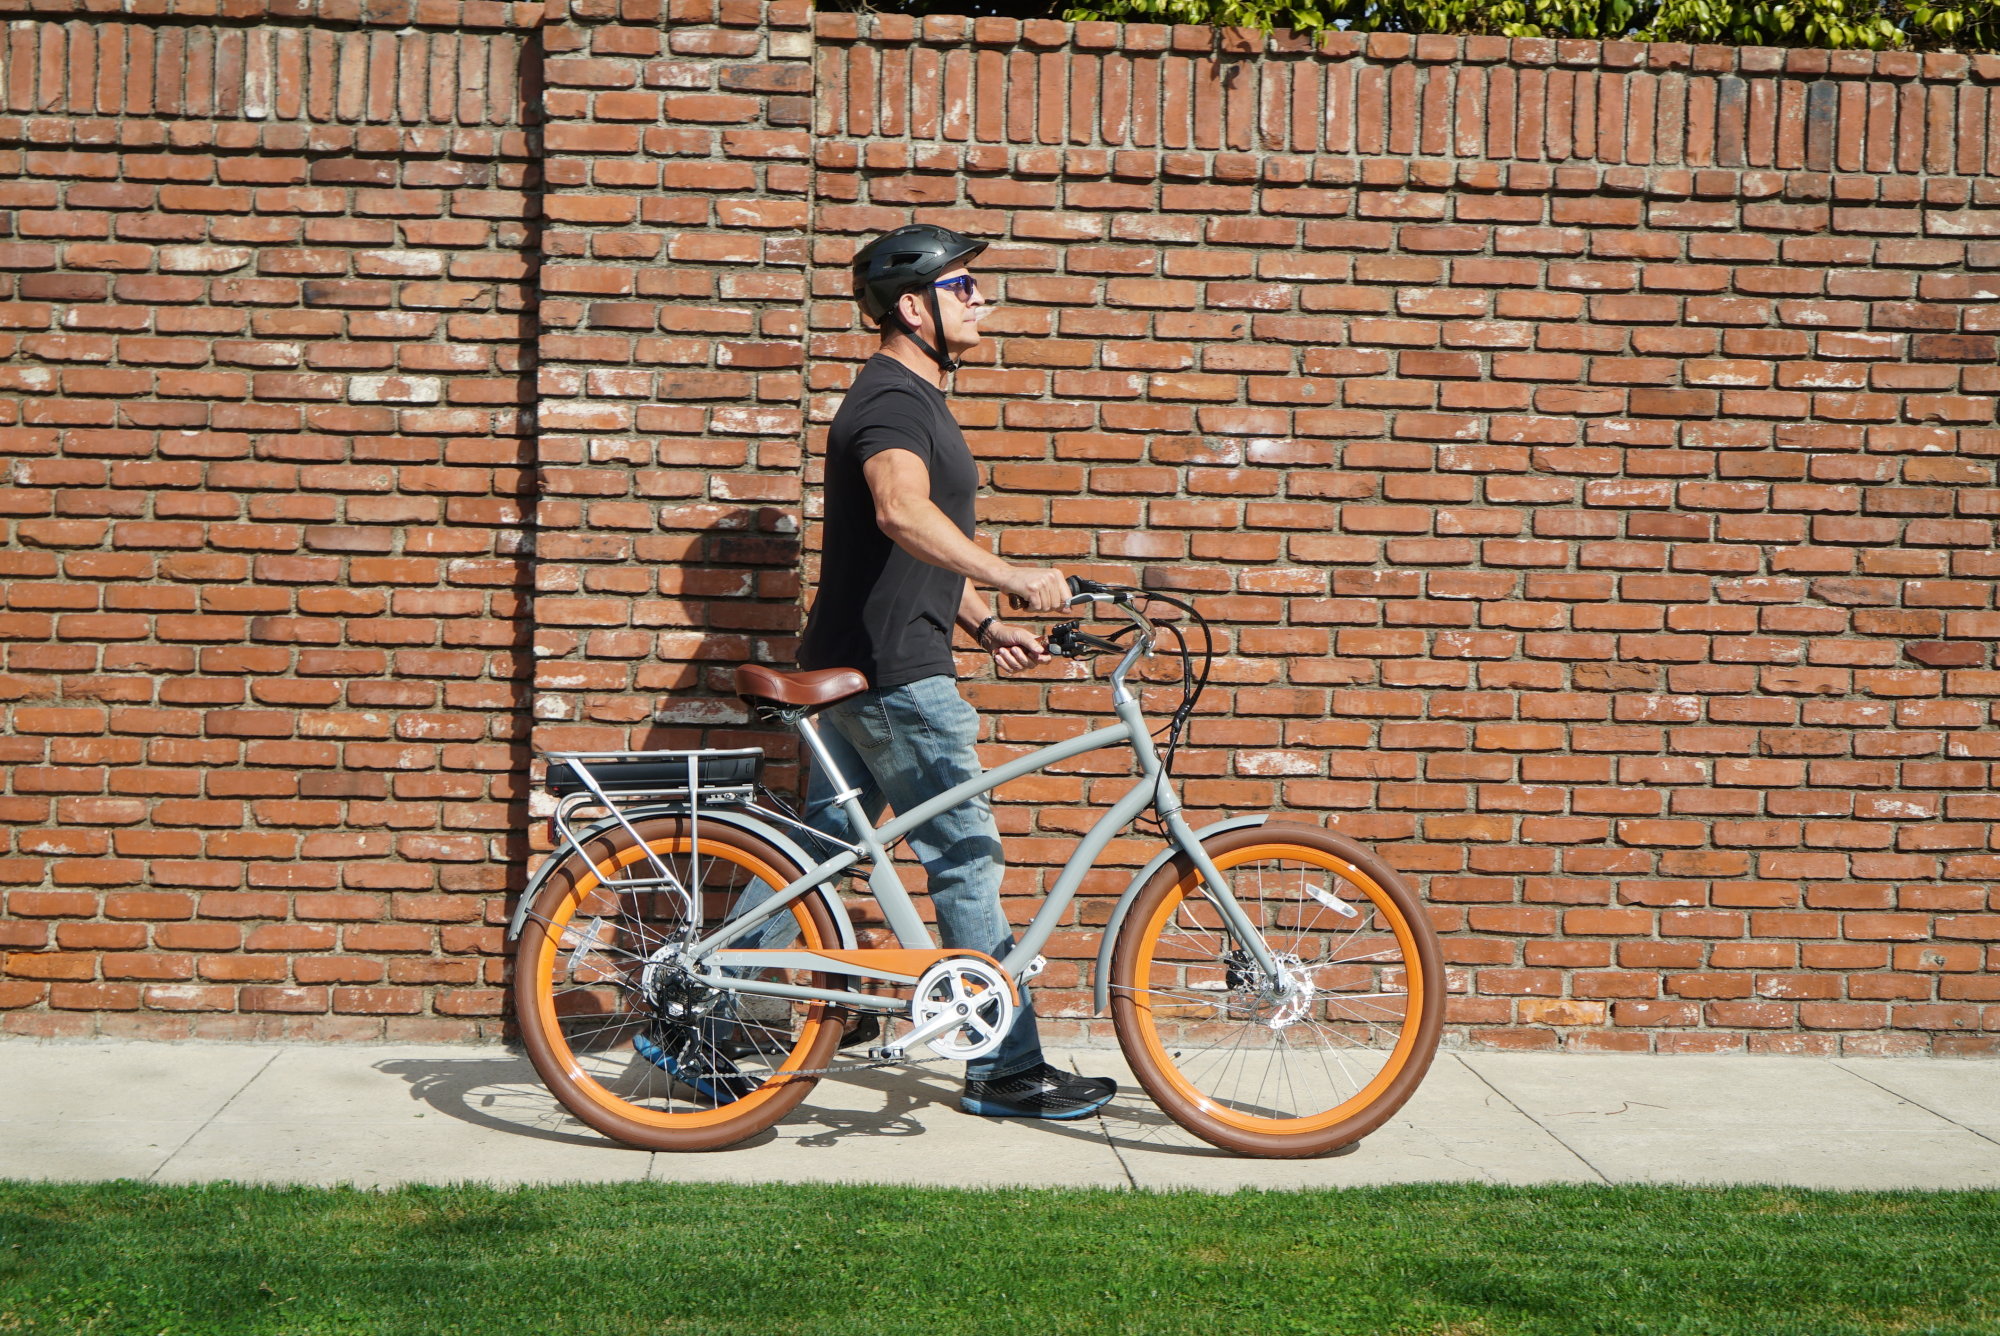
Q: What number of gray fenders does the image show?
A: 2